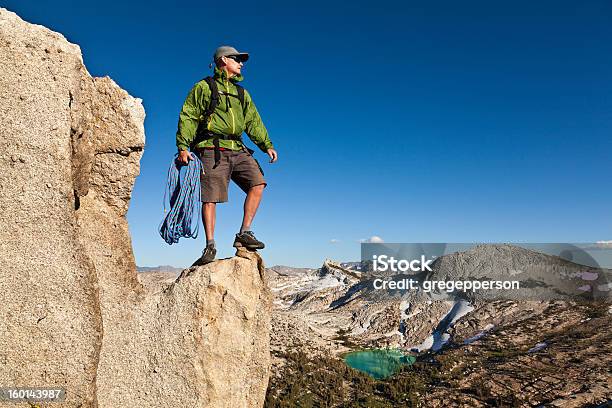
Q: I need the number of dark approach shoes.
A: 2